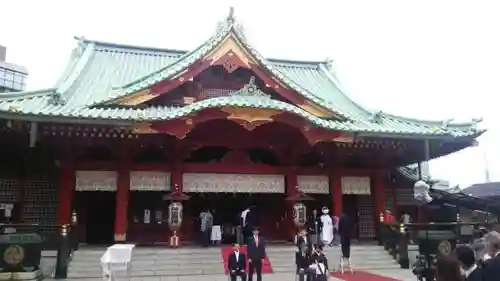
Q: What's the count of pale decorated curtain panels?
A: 5